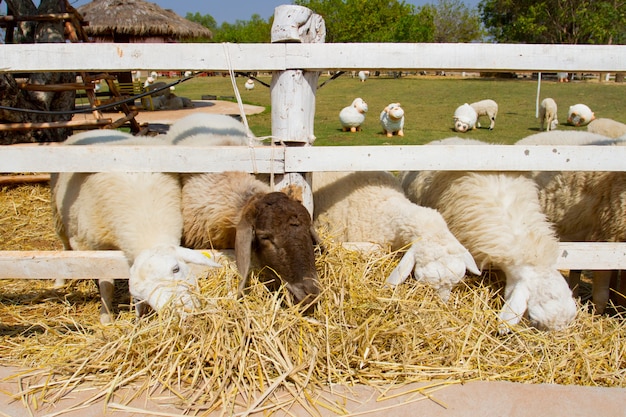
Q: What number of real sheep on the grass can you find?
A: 2